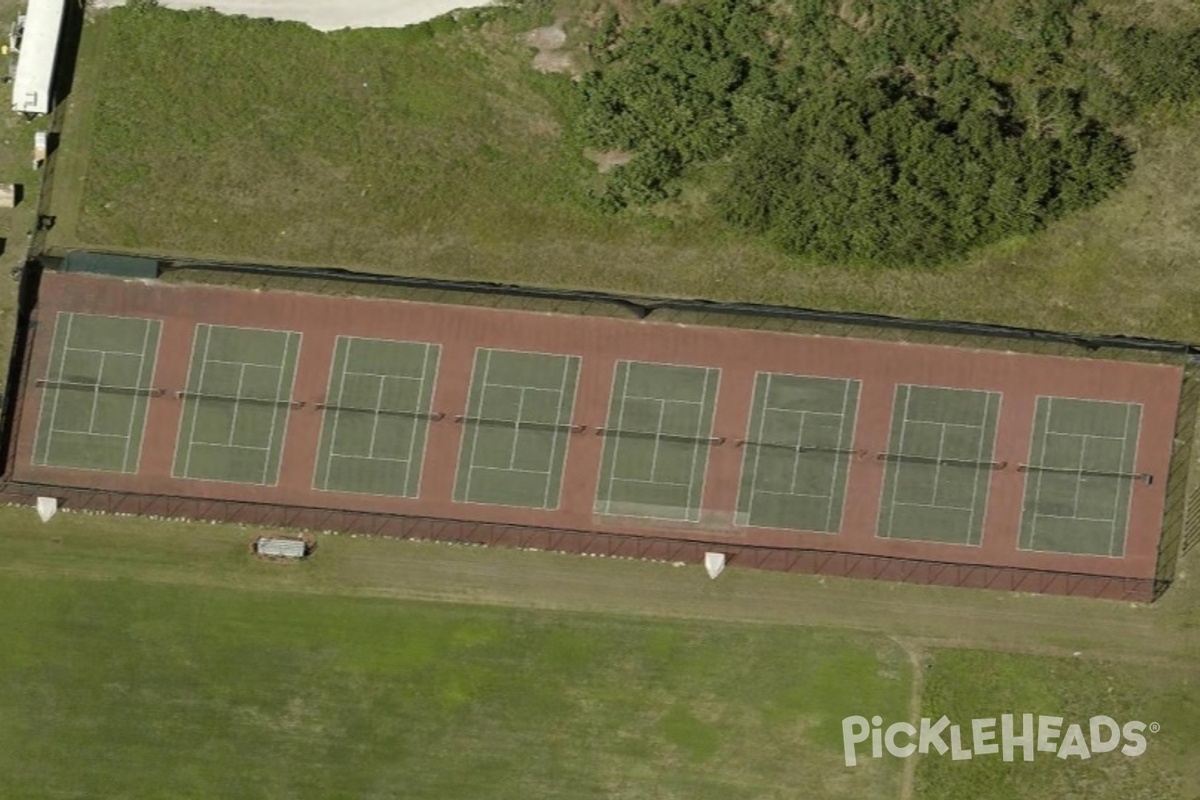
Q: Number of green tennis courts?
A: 8